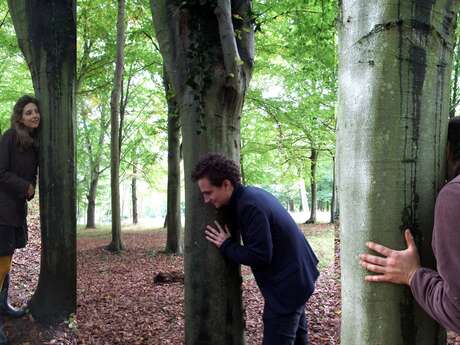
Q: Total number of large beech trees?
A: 3